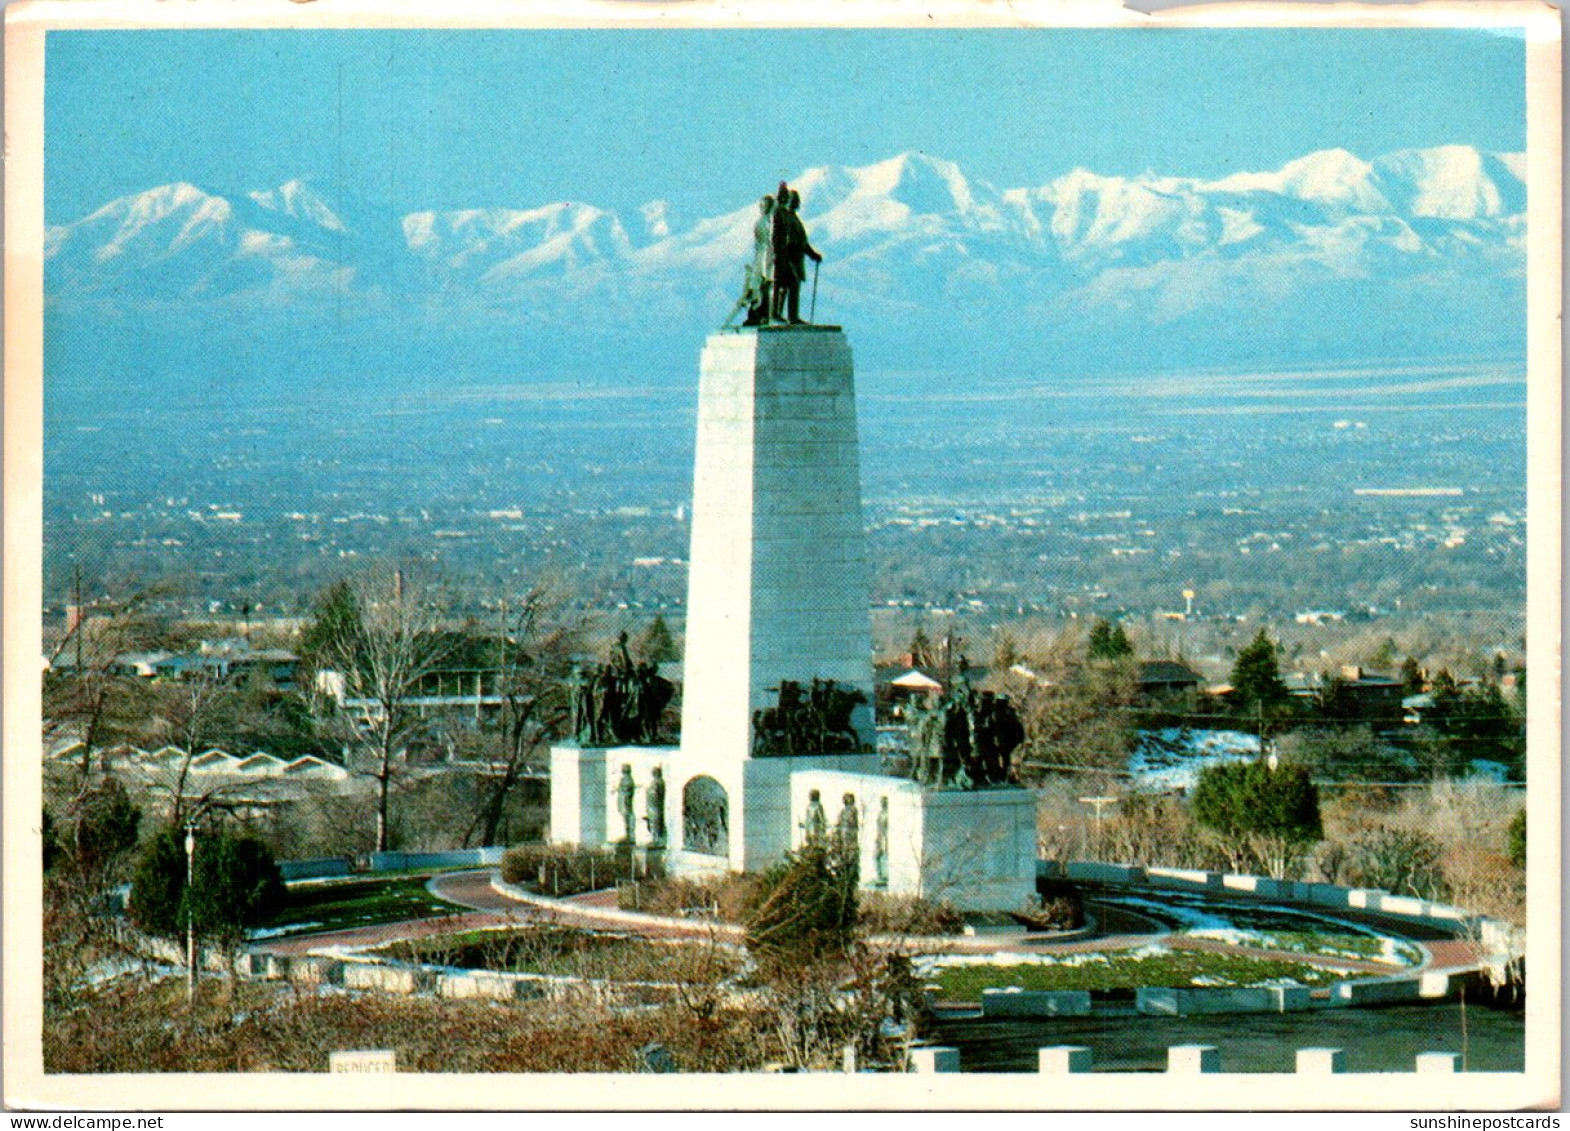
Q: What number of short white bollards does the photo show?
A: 5